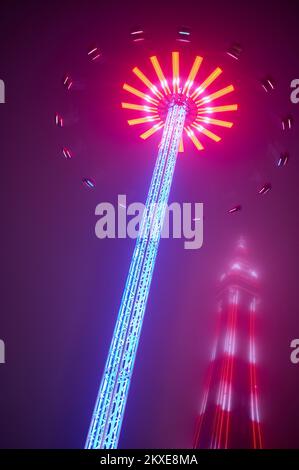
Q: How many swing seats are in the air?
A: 15